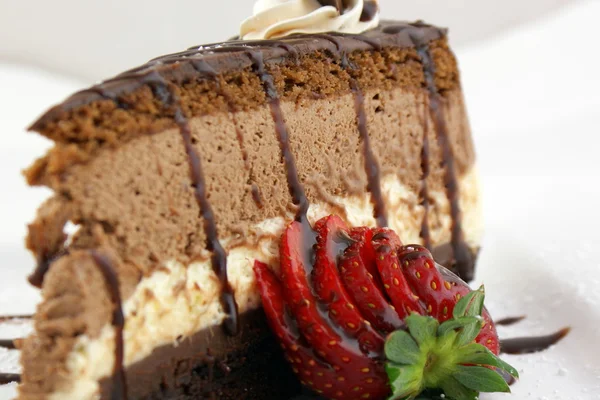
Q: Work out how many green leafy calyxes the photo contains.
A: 1